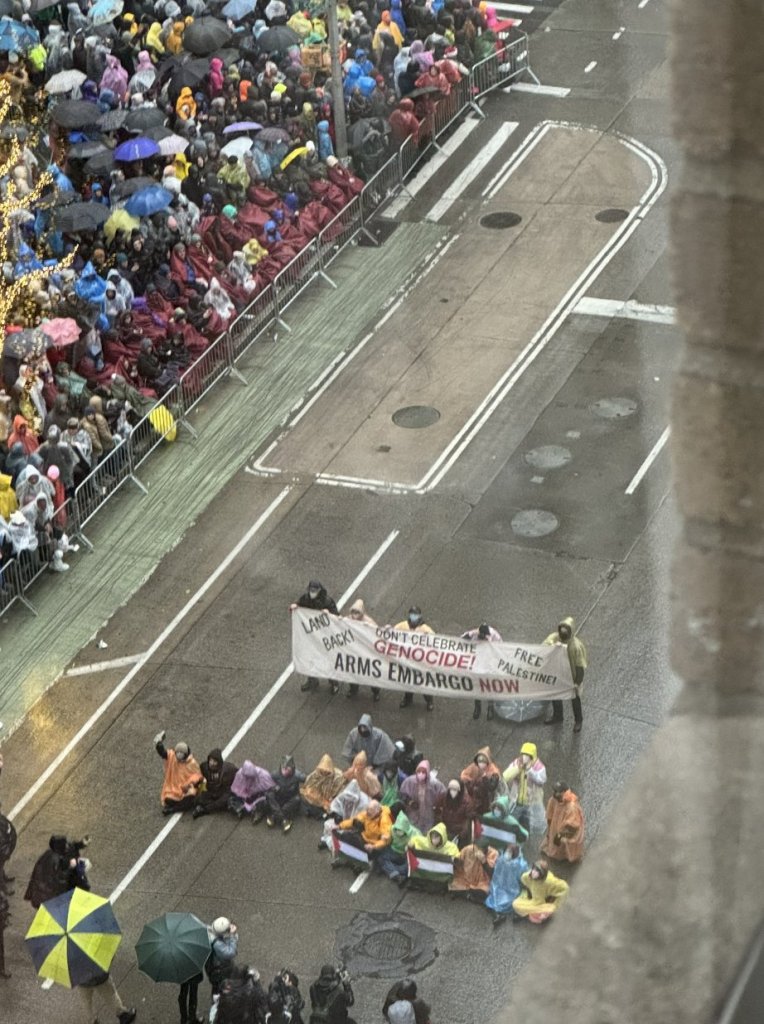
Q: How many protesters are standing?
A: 5